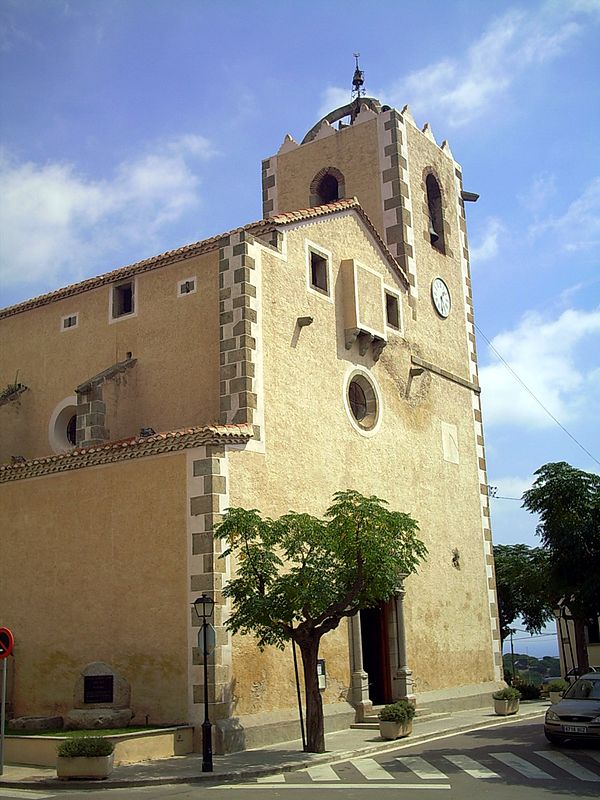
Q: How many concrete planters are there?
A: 4